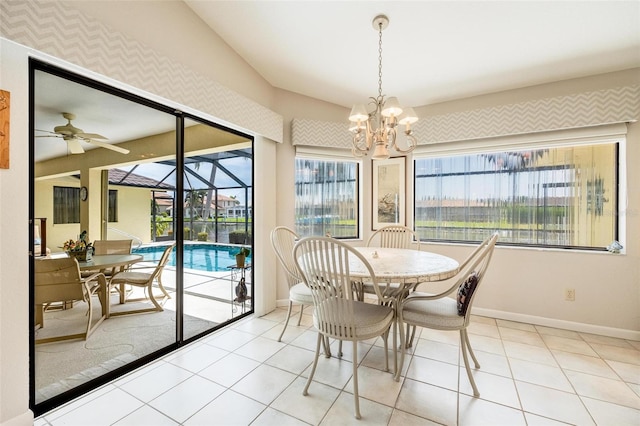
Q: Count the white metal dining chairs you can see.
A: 4